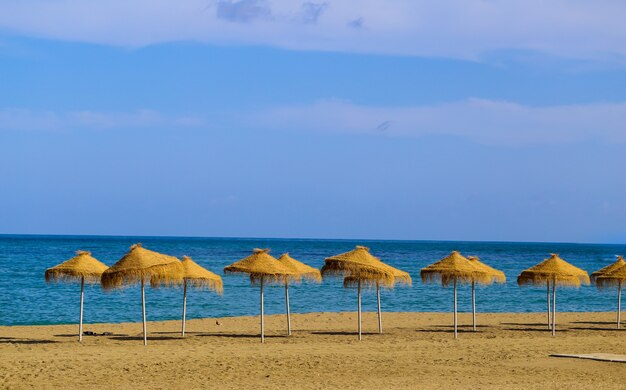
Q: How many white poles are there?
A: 12